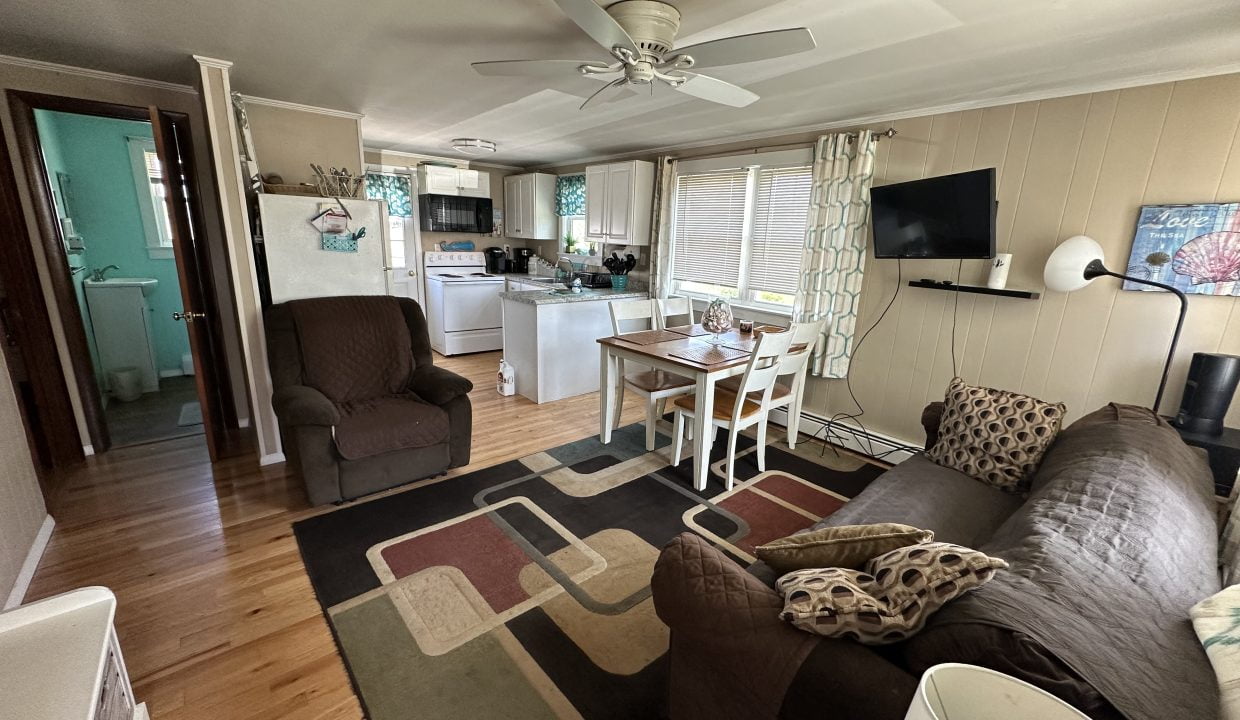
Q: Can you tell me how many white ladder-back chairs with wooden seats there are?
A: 4